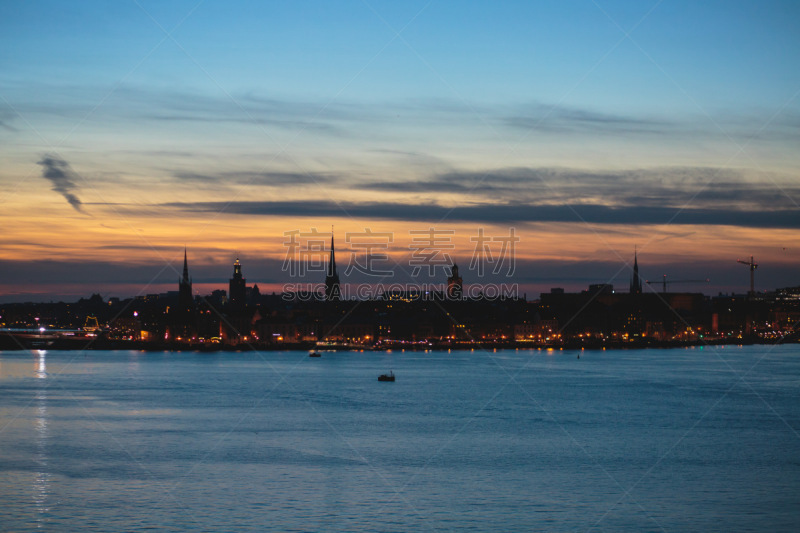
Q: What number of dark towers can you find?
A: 5